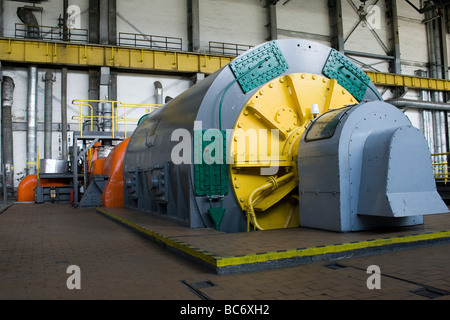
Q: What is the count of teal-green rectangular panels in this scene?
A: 3